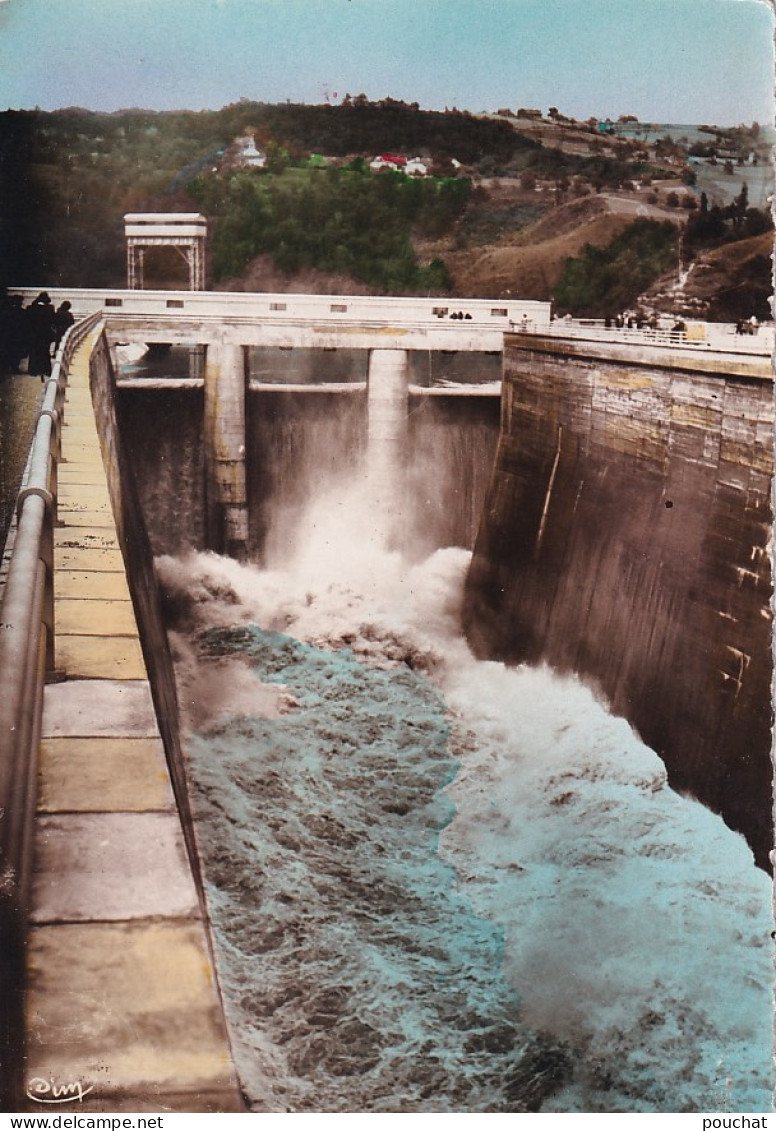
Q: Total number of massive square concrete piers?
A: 2